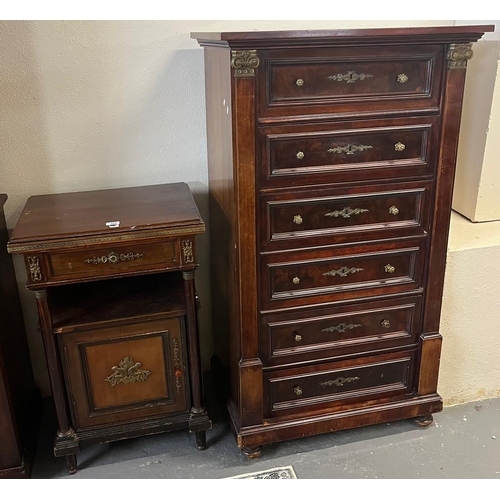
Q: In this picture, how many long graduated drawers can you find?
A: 6